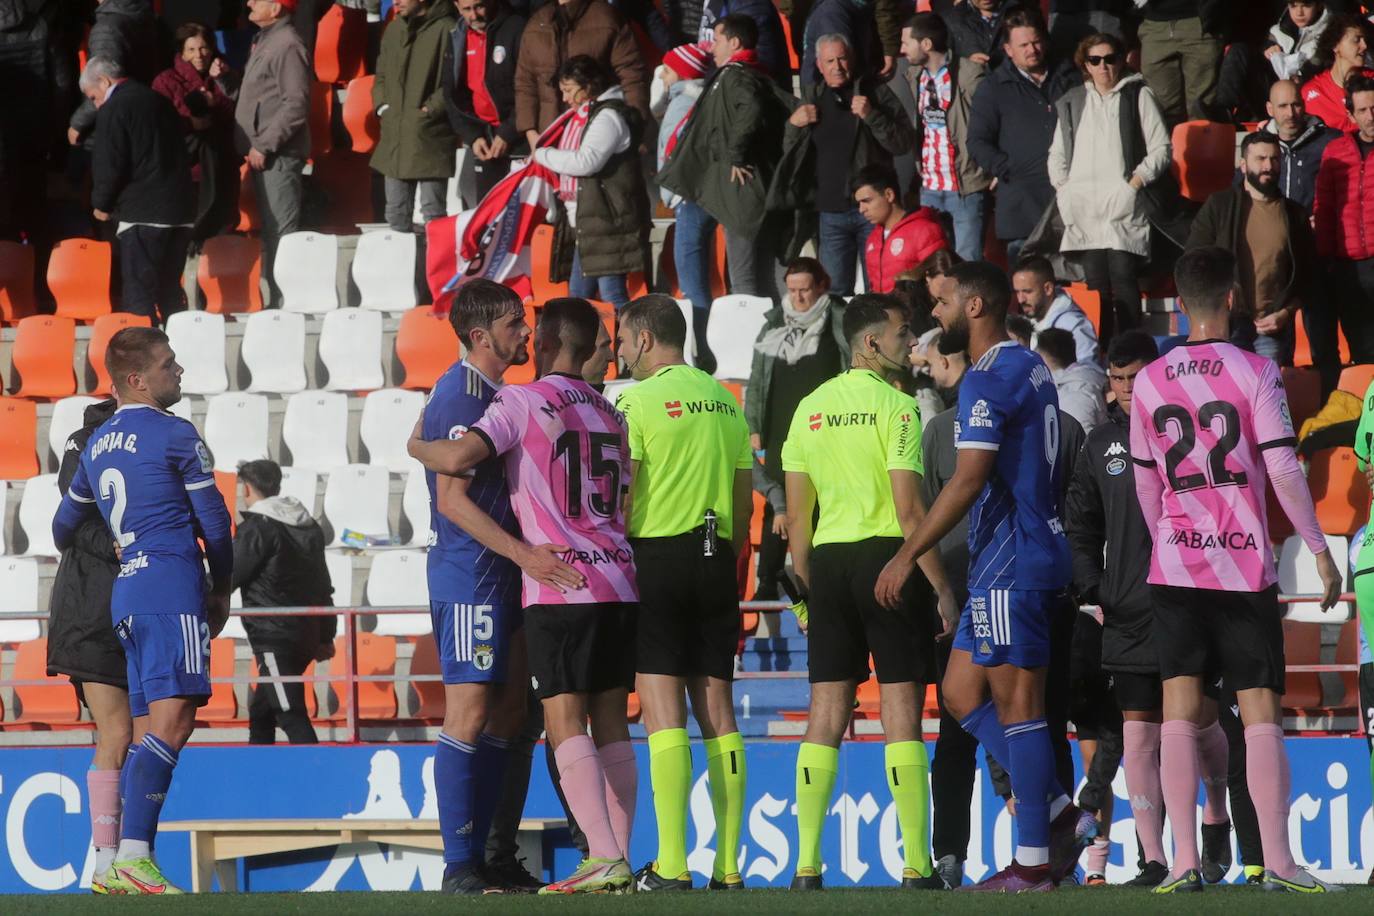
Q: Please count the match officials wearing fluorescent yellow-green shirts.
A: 2